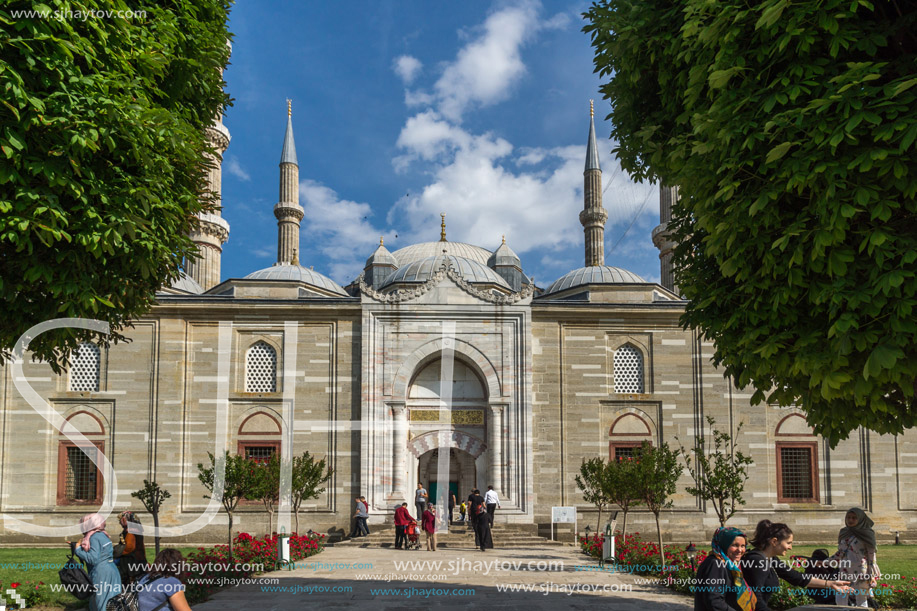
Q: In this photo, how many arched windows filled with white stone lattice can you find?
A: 3